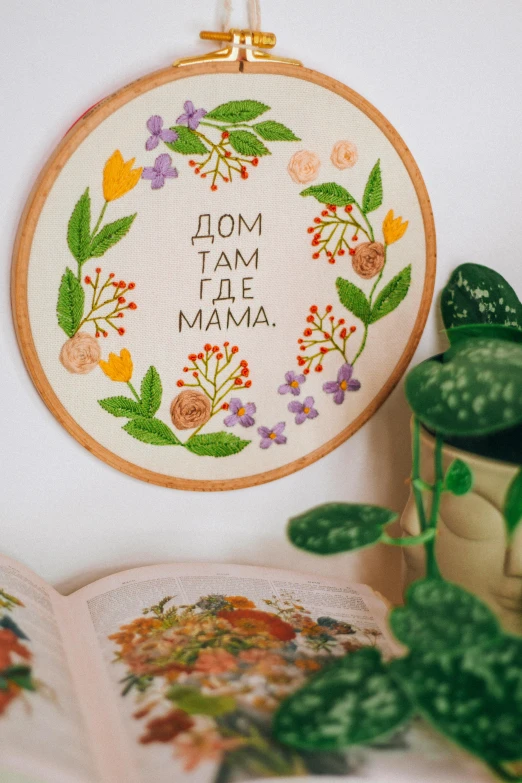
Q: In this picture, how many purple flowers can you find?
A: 8